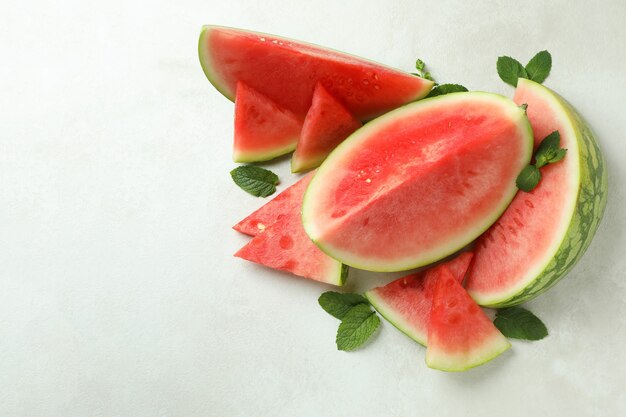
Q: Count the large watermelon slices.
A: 3